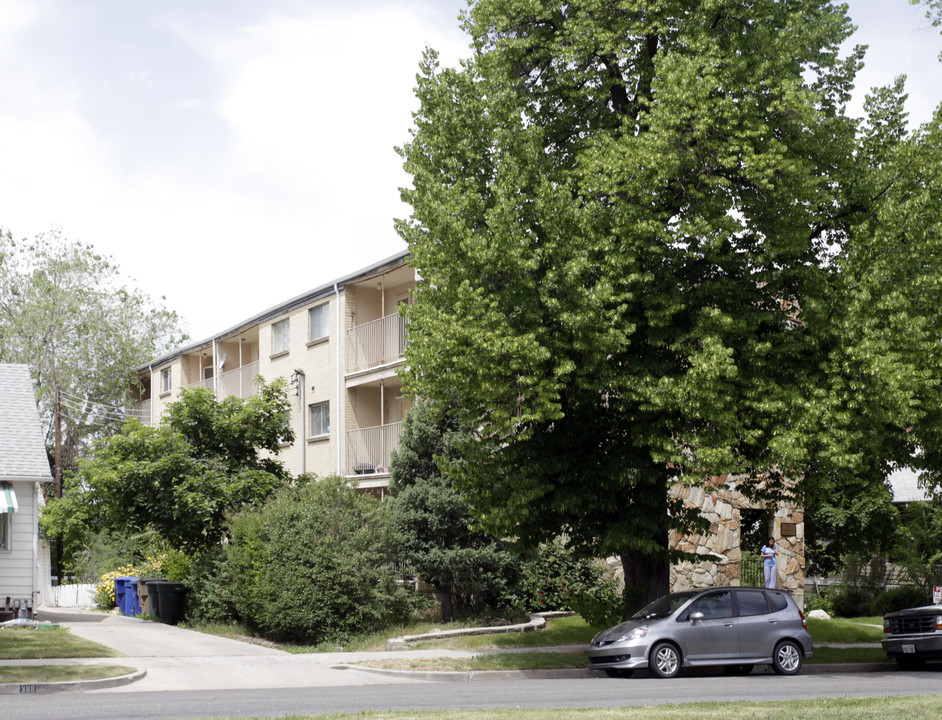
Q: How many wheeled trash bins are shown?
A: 5